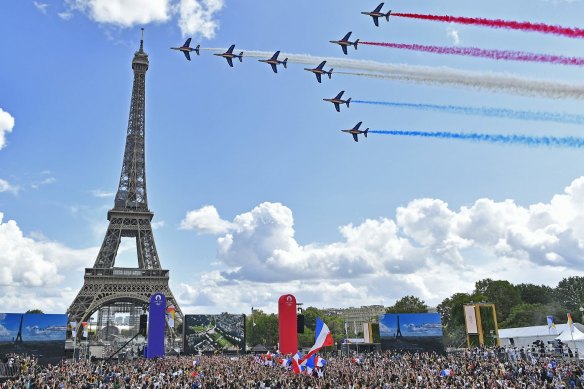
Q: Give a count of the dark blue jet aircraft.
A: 8